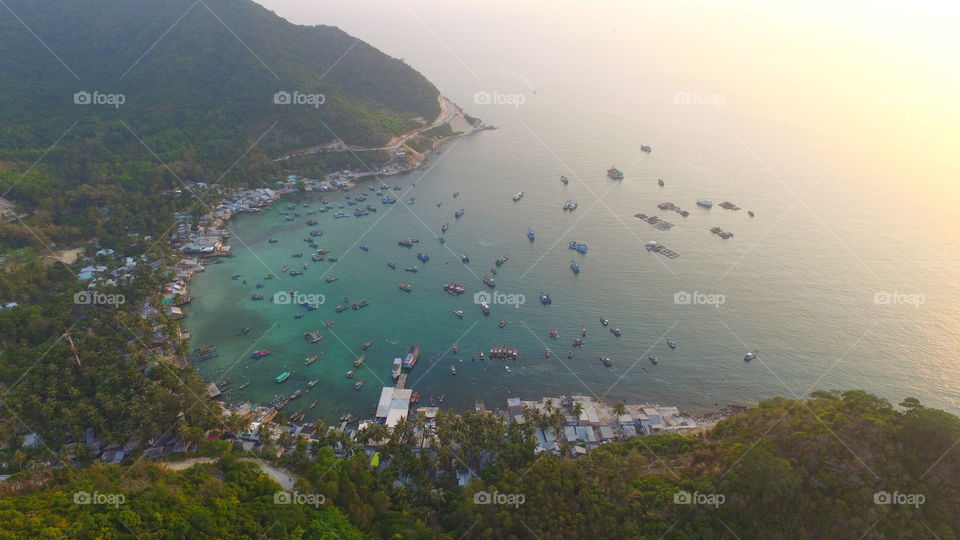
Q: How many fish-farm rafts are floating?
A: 5